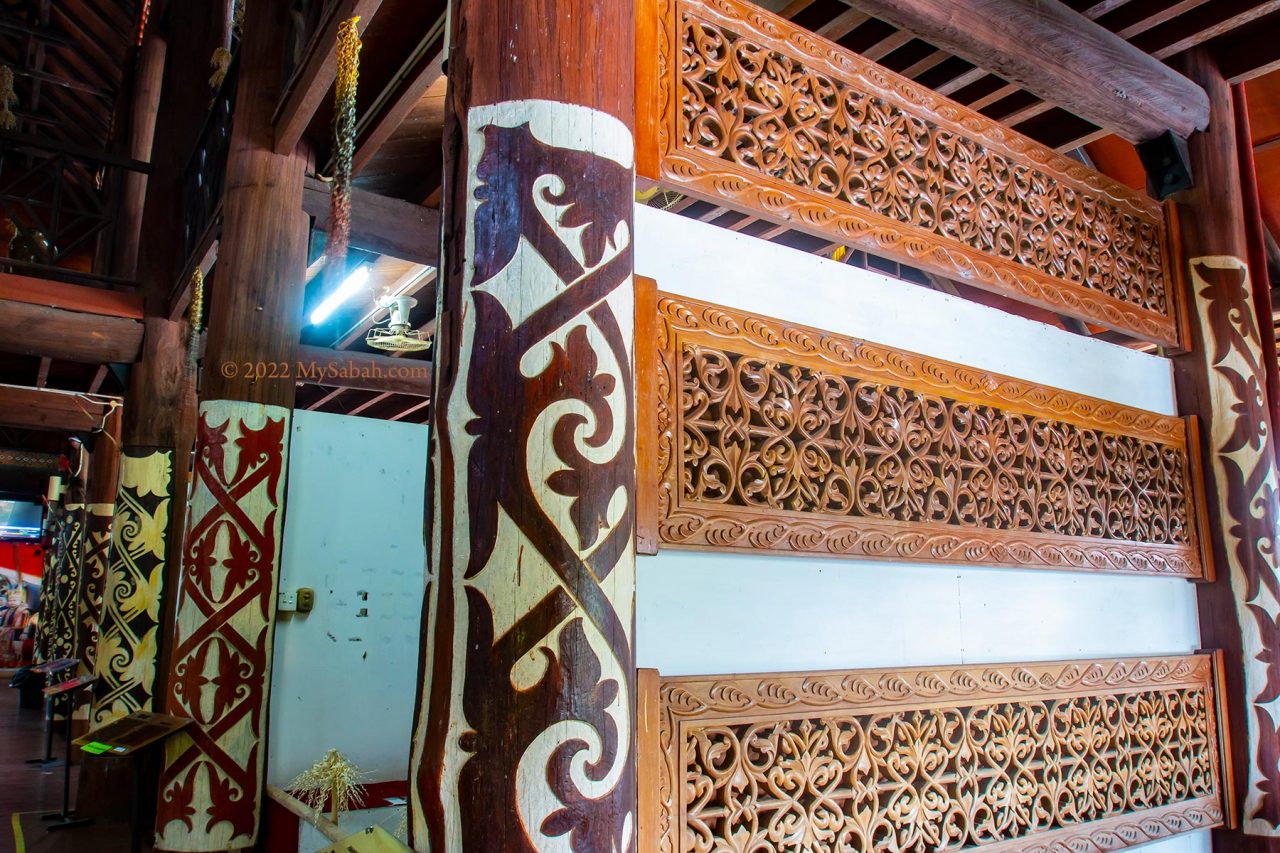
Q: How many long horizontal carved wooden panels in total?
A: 3